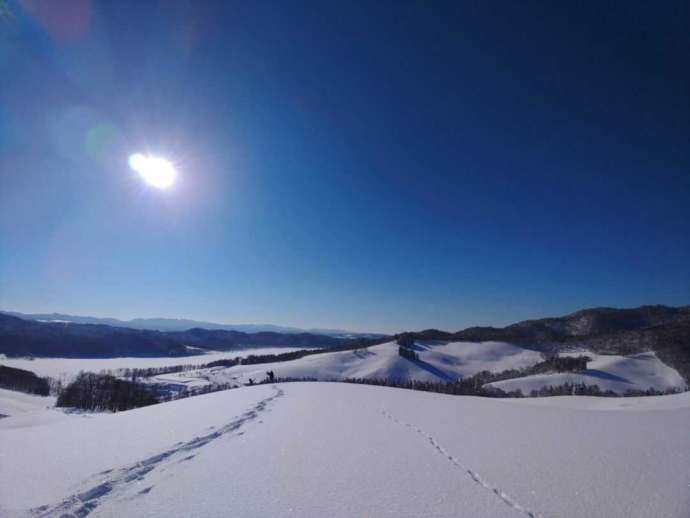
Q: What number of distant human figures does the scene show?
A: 2